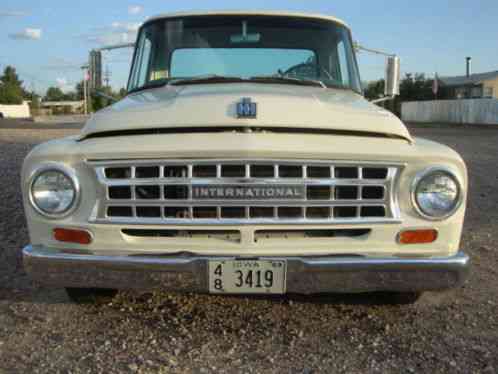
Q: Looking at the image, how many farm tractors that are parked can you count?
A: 0